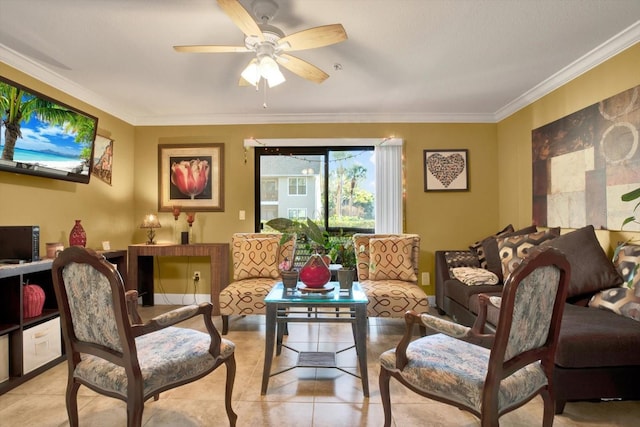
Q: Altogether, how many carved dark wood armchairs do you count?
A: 2